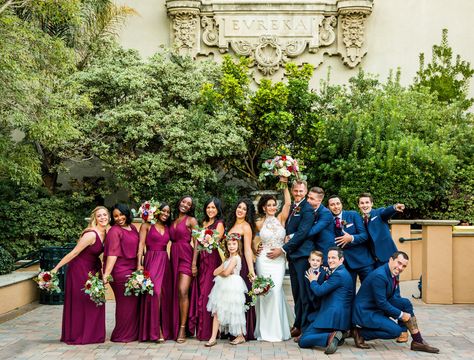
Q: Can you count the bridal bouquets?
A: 7